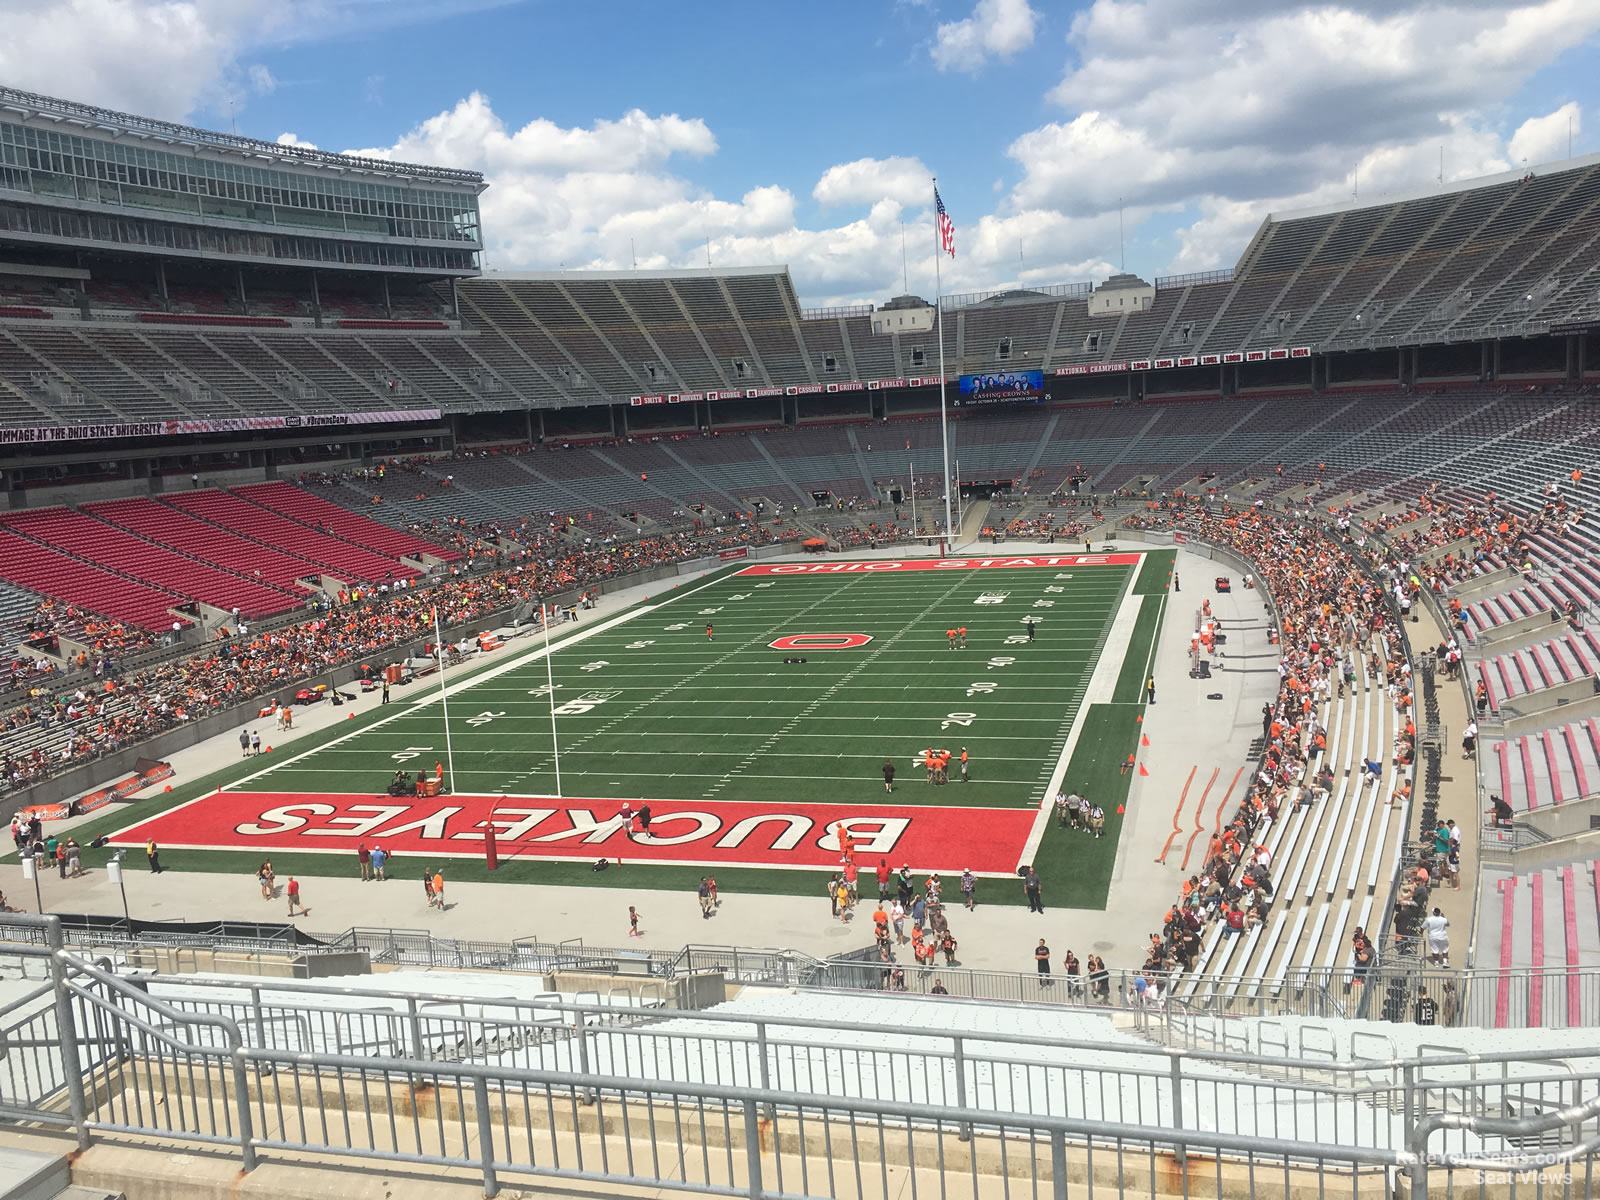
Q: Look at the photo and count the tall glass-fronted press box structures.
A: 1